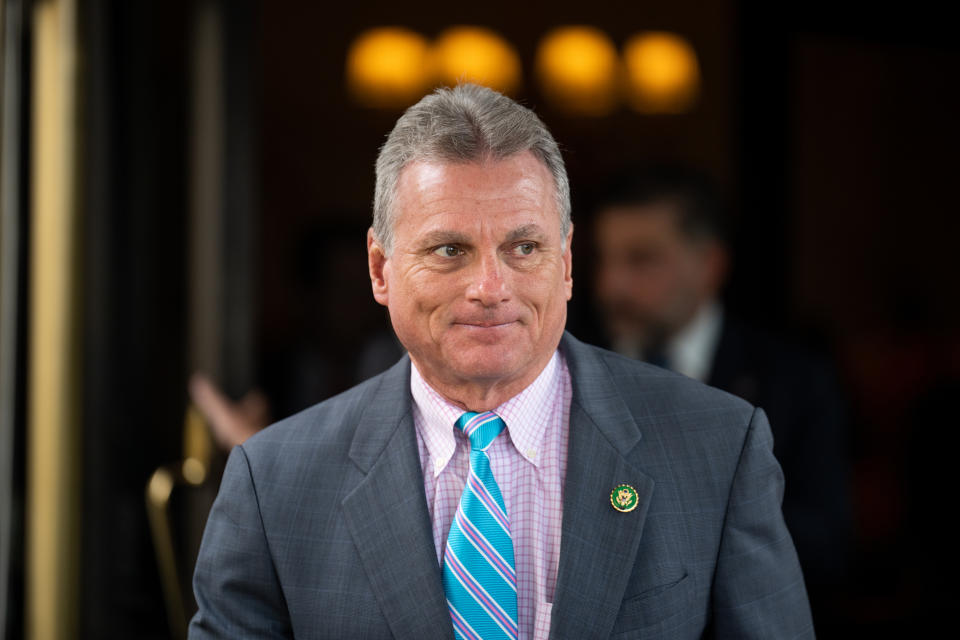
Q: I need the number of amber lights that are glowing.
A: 4